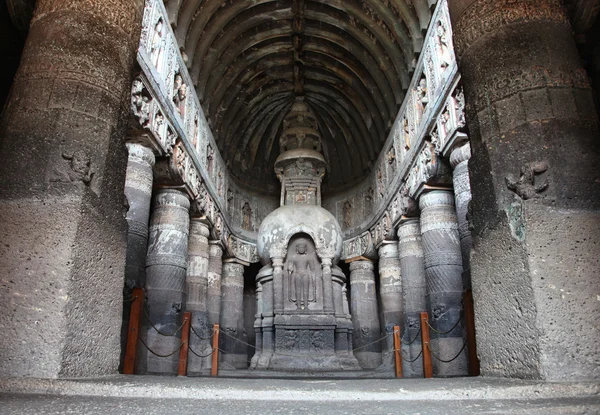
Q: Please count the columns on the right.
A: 6